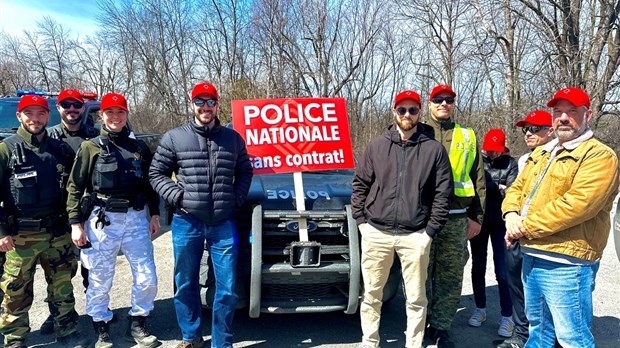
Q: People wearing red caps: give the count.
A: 9